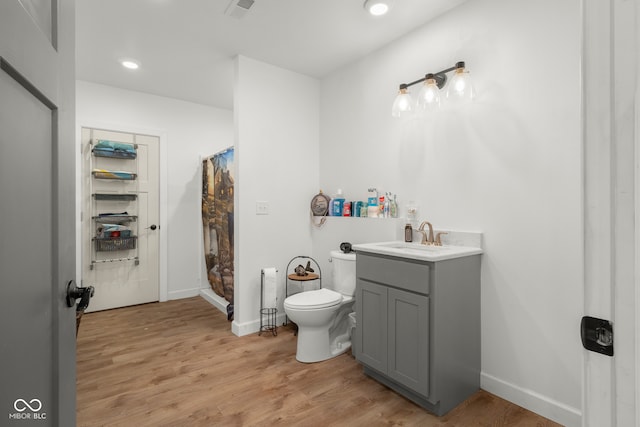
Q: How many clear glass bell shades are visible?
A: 3